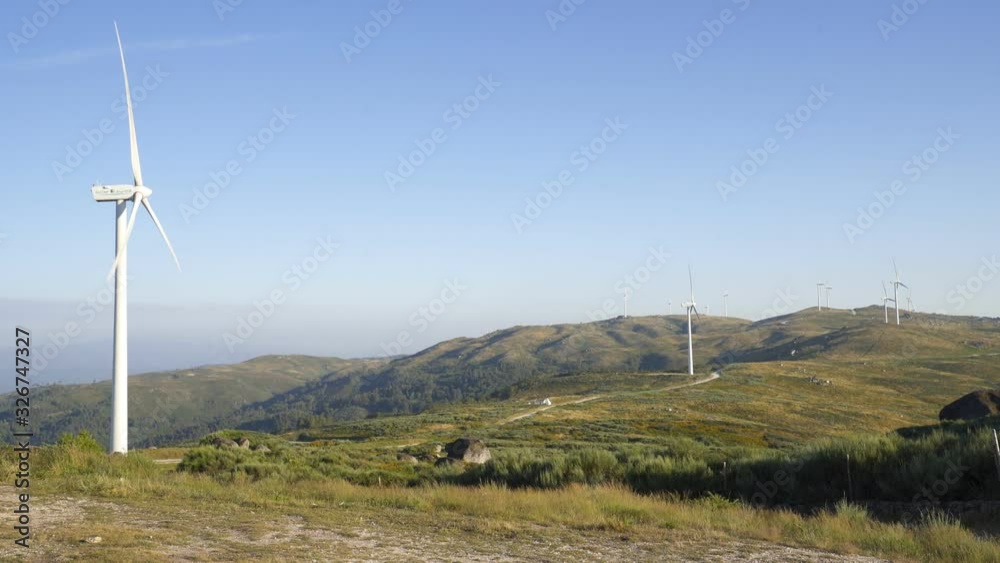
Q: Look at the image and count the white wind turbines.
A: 11